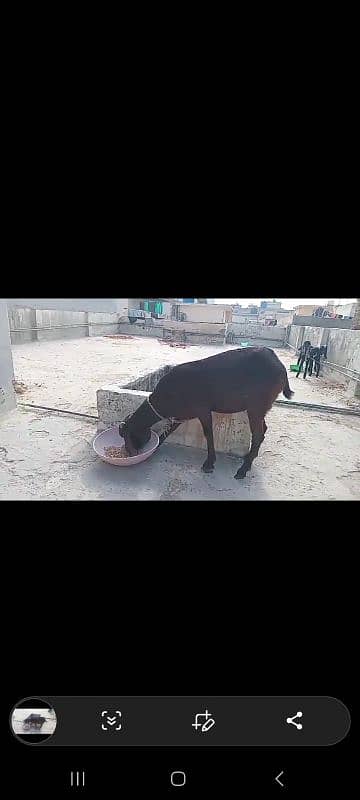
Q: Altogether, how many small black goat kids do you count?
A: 2